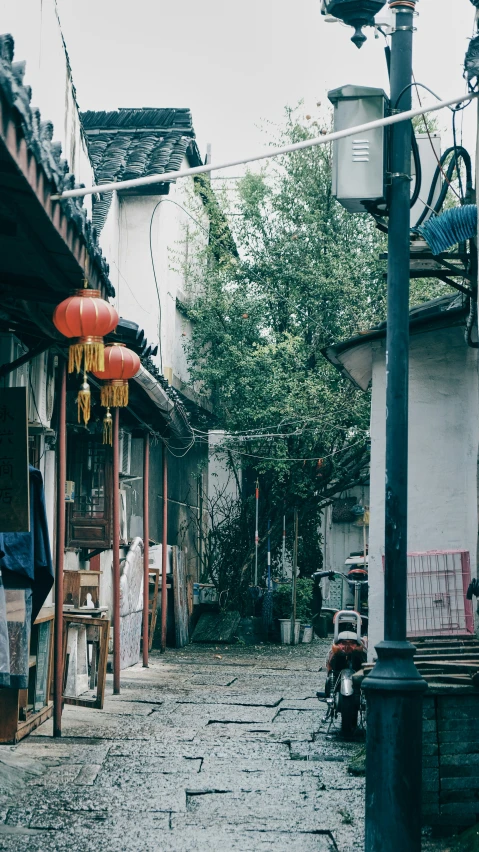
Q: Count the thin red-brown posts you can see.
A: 4